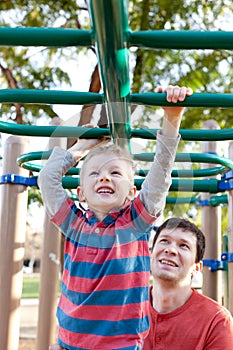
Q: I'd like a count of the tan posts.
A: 4